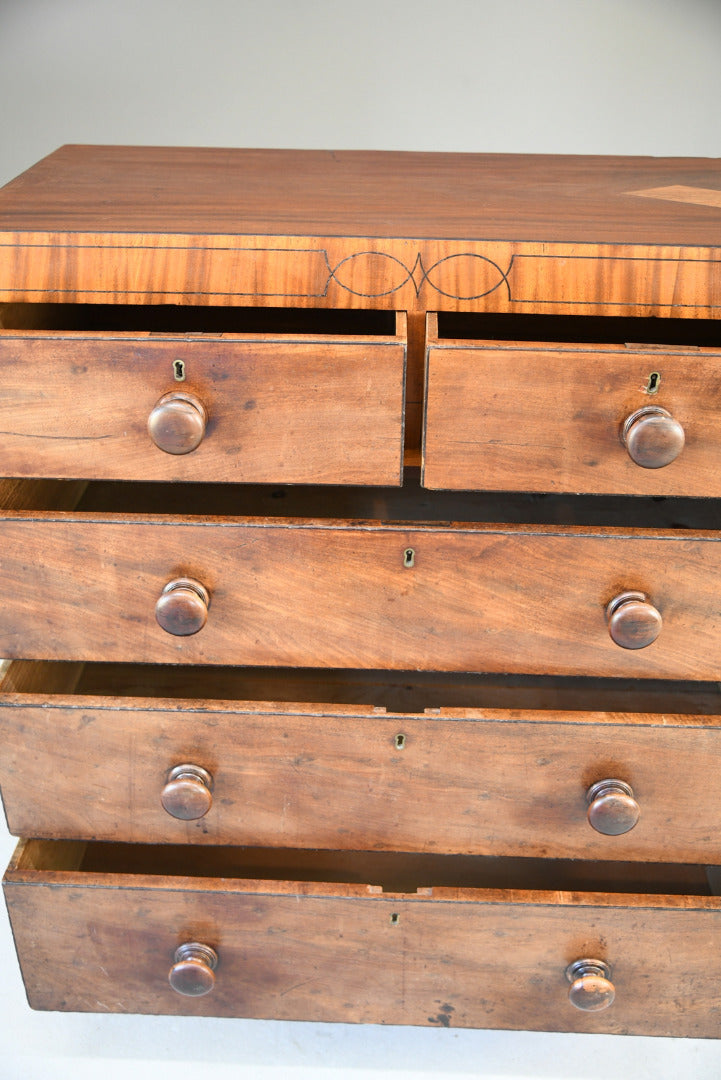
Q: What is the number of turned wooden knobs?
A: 8